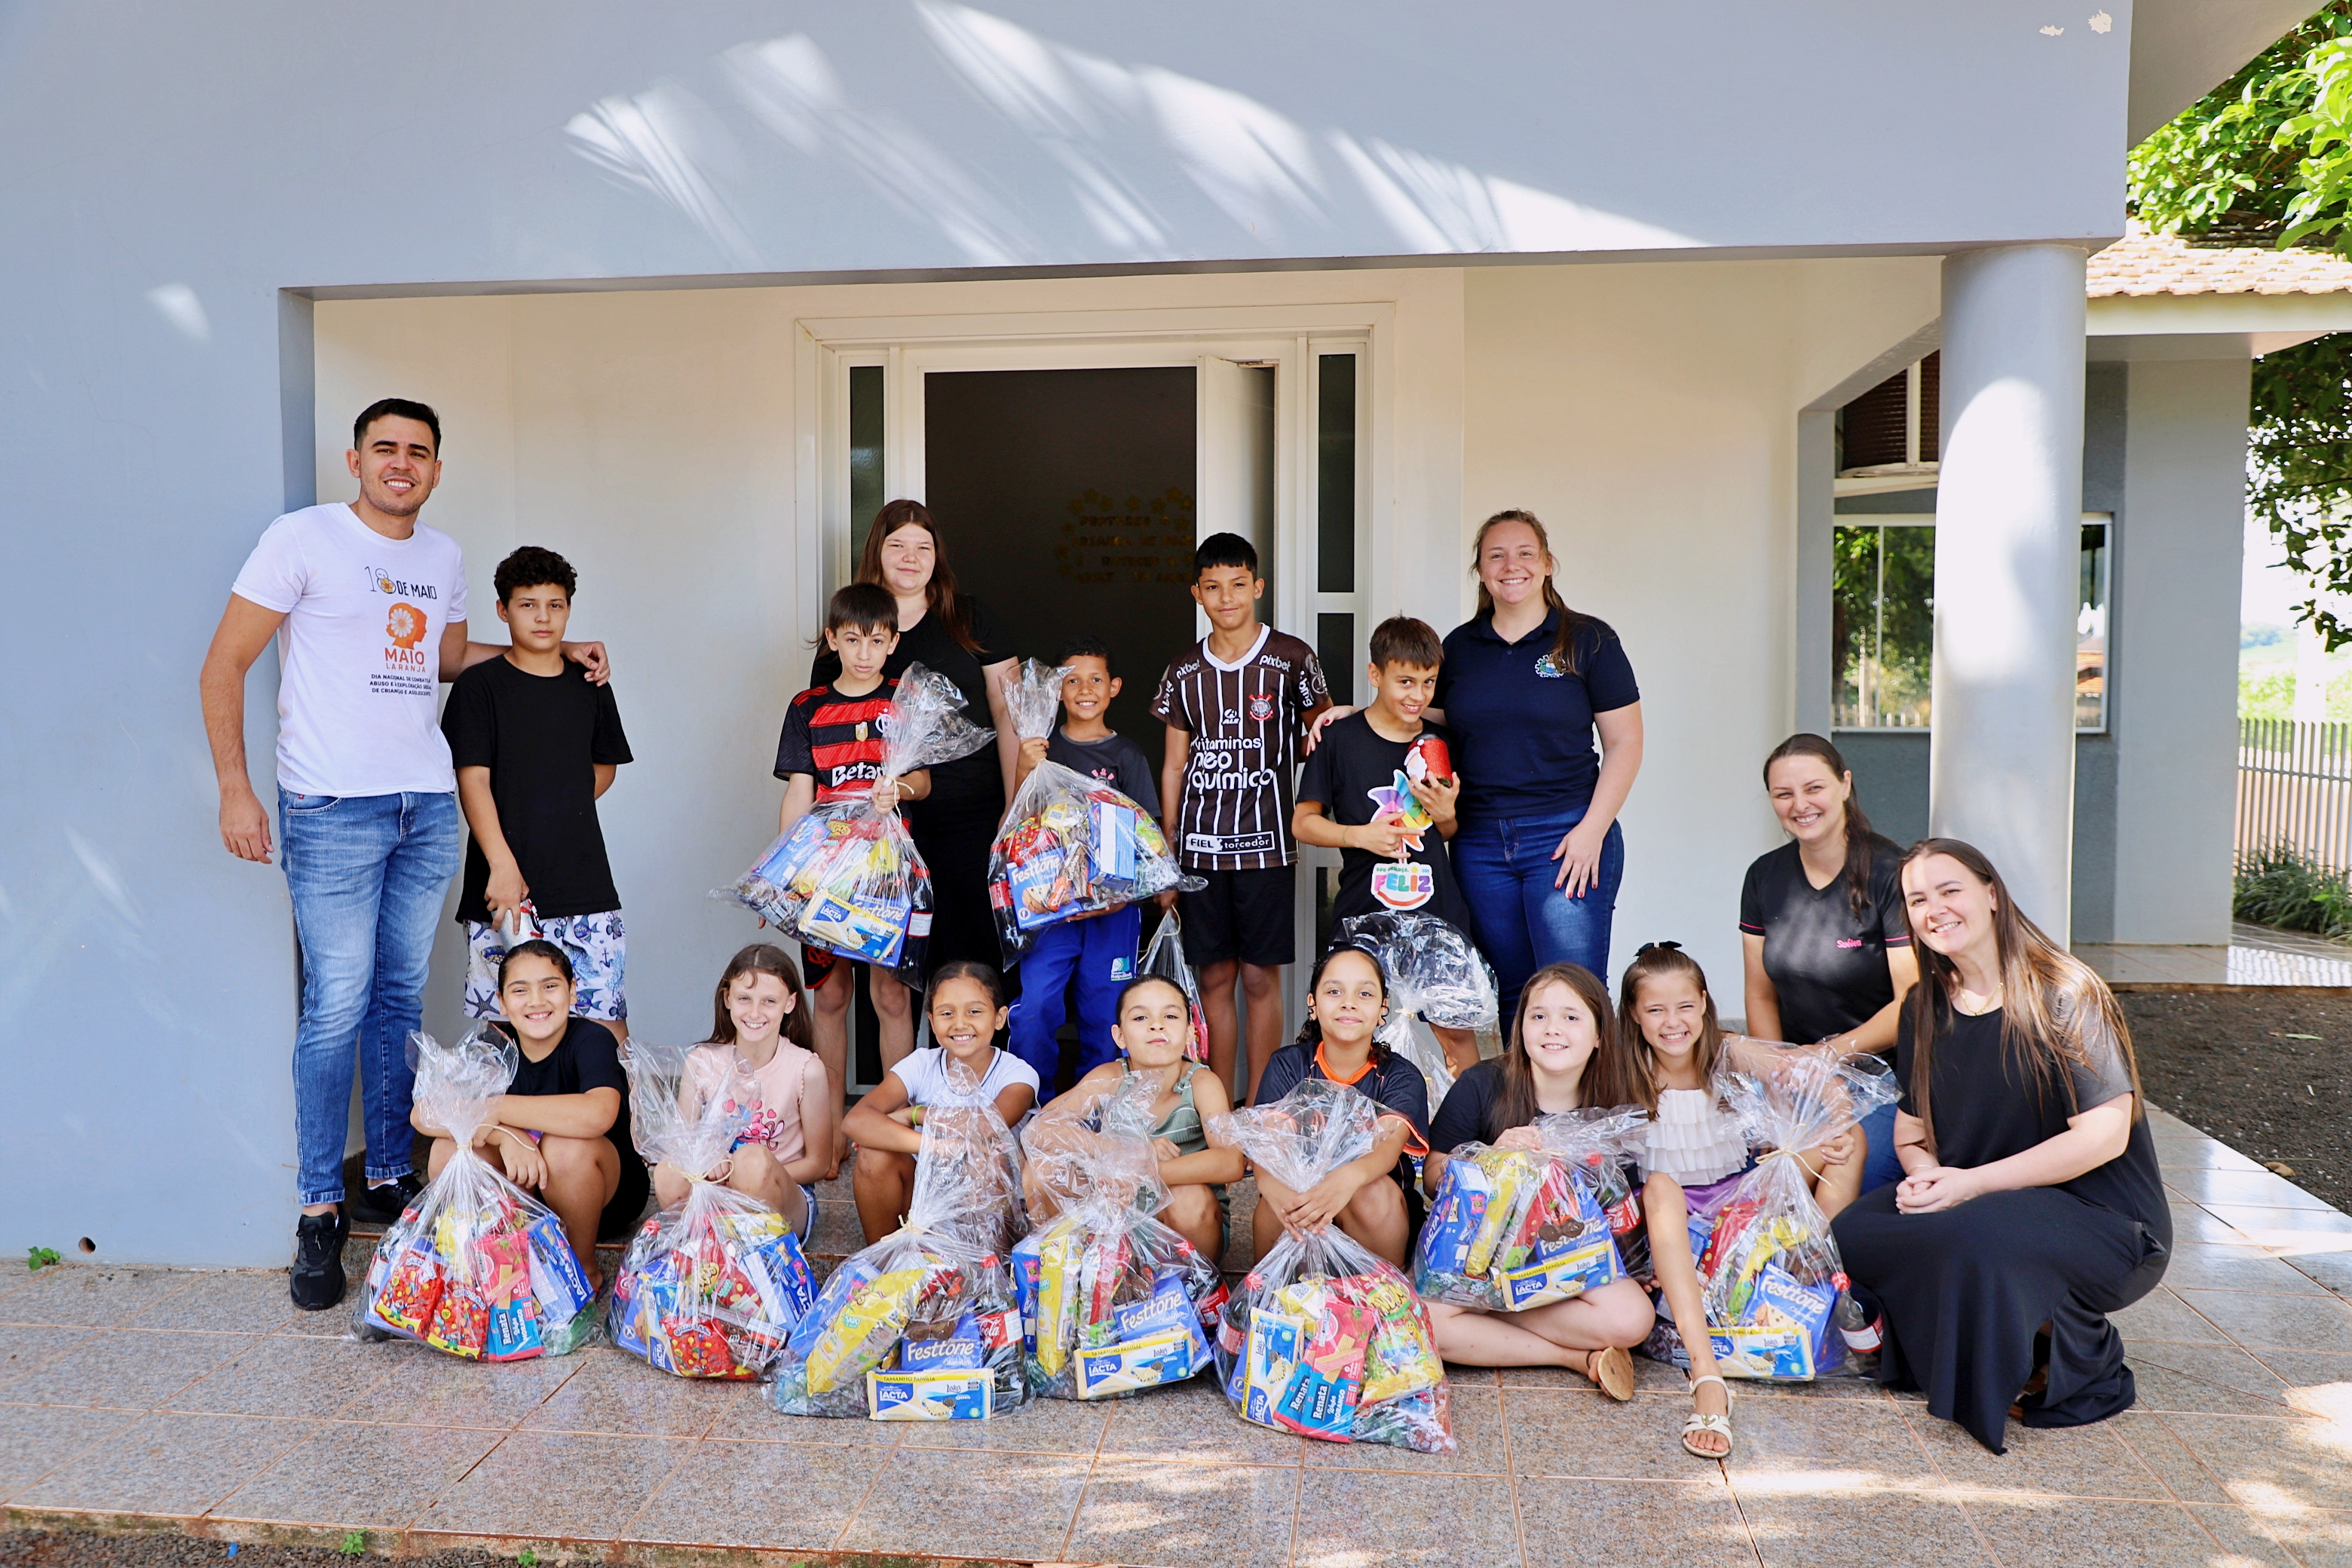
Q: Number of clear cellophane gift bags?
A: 11